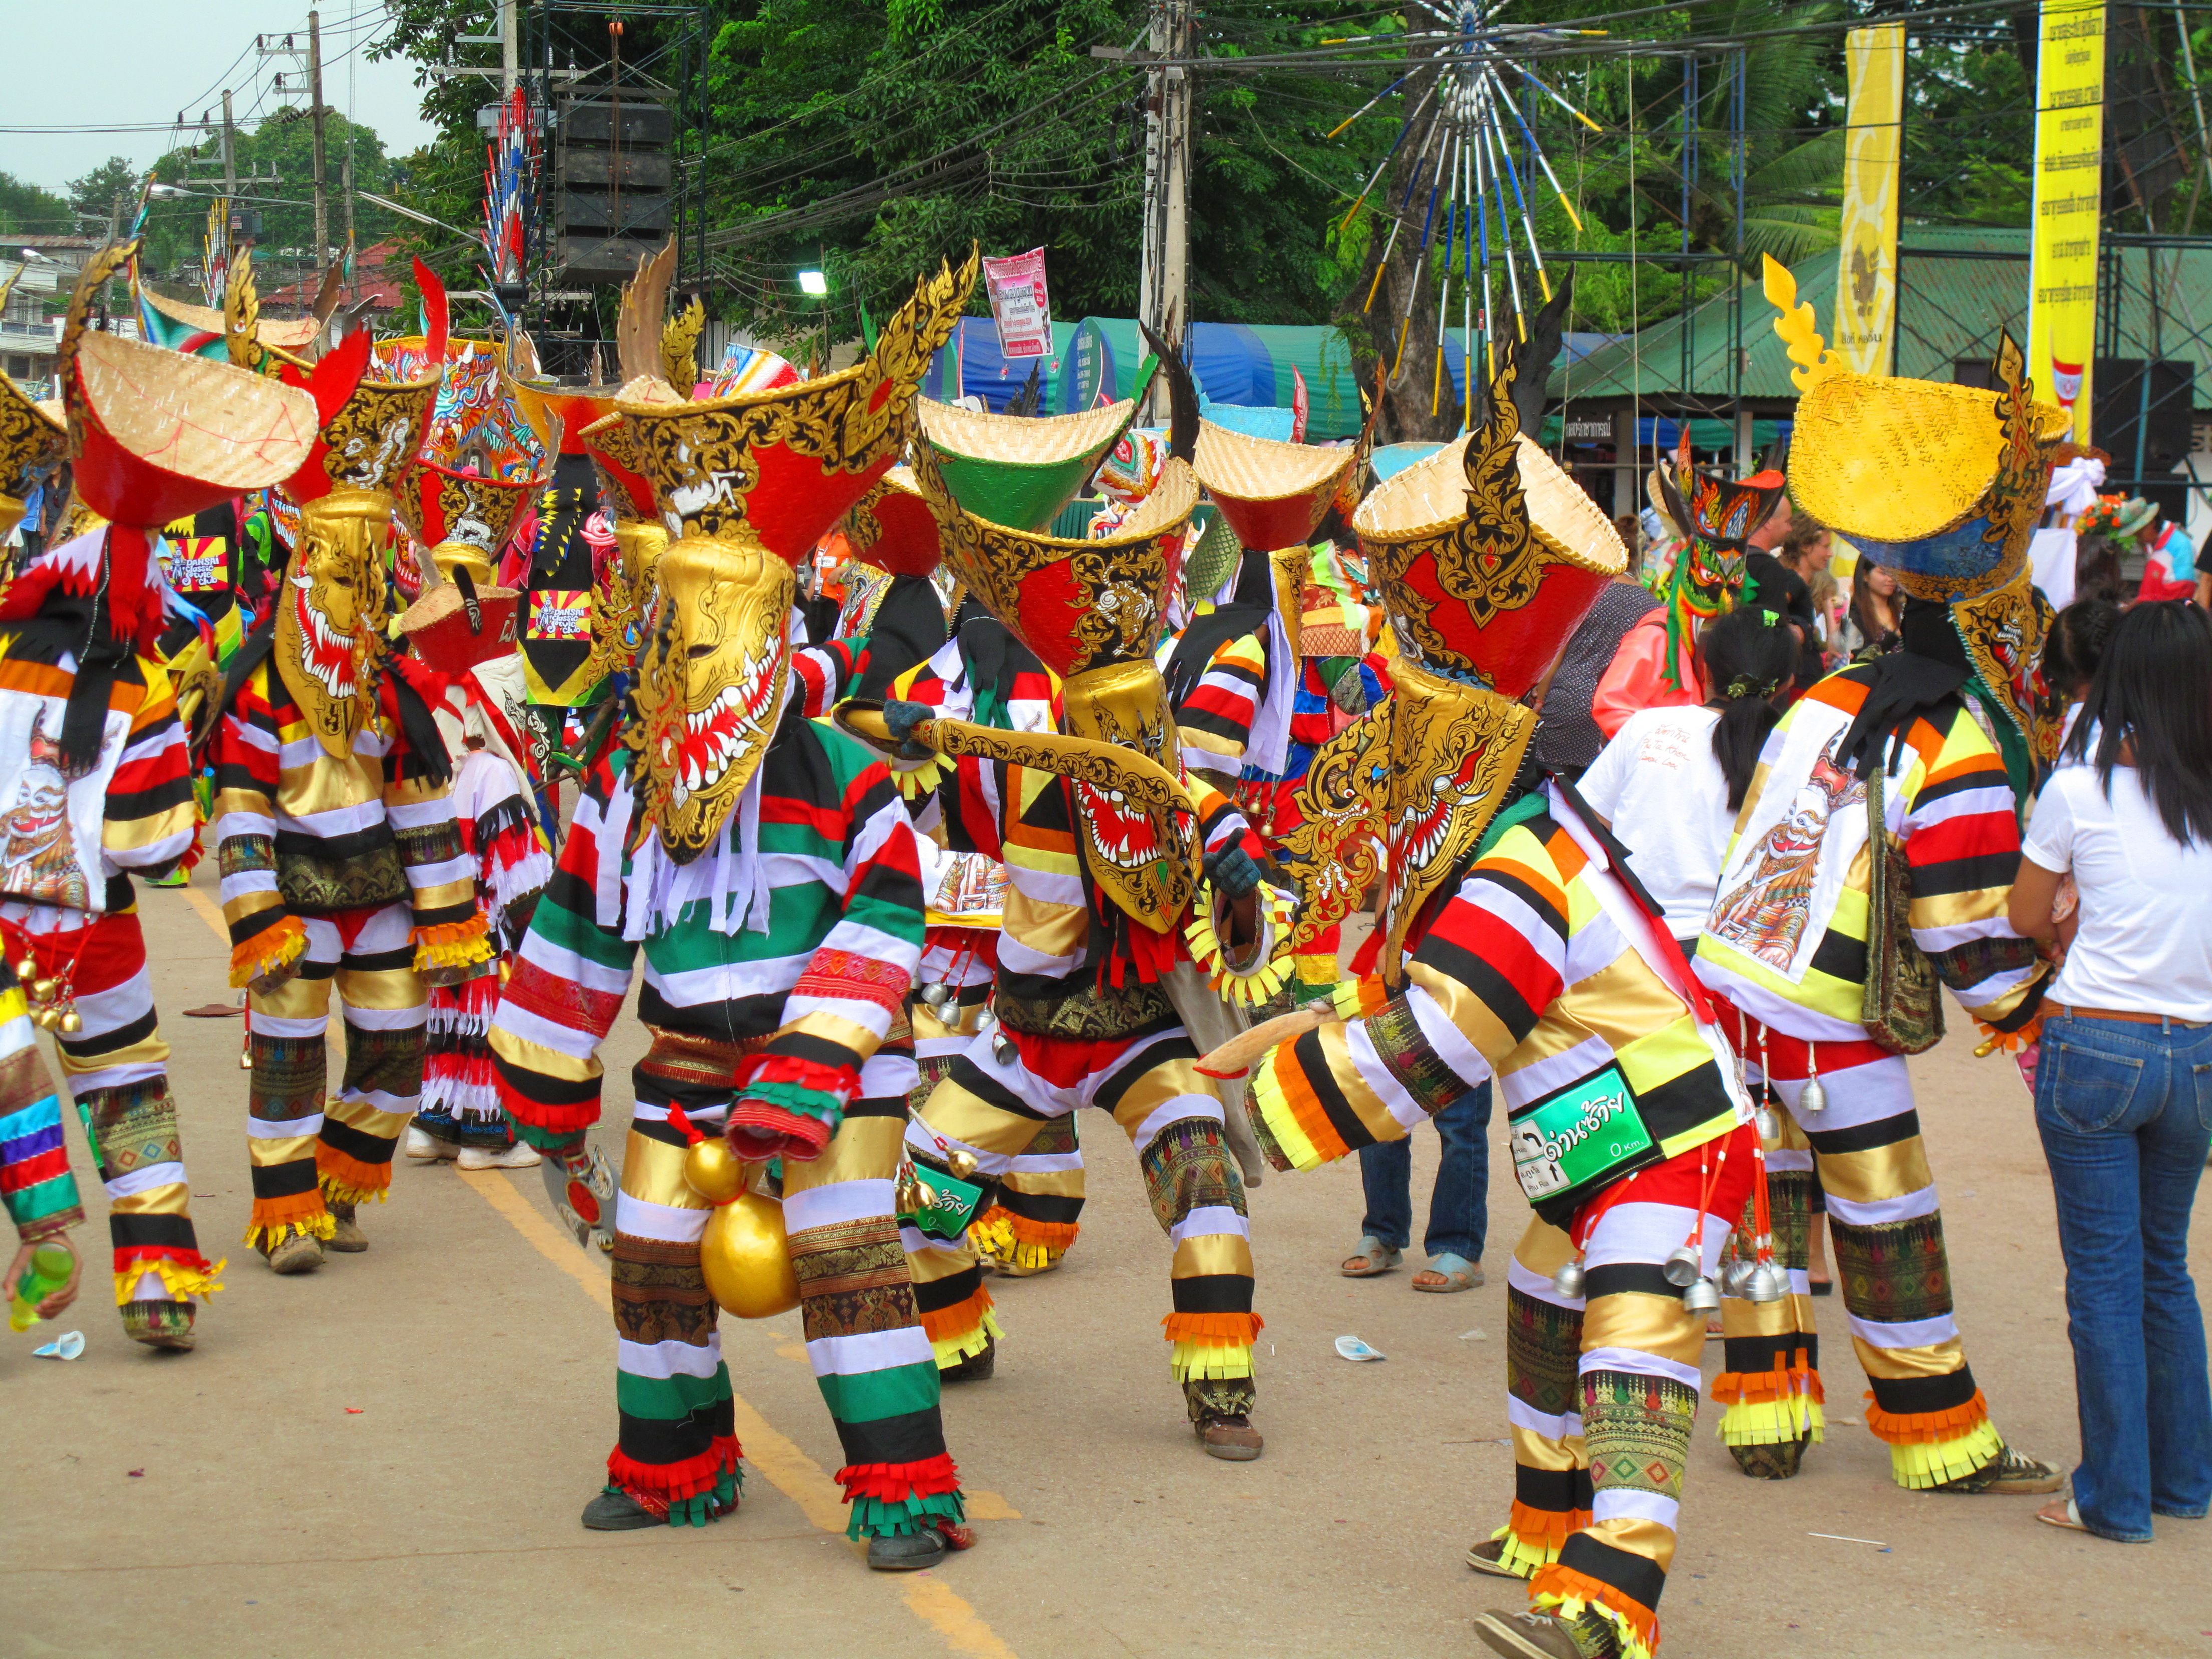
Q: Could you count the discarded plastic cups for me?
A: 2